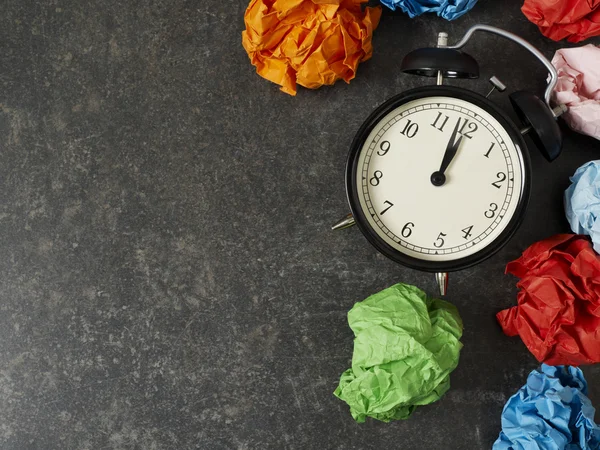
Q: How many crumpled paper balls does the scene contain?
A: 8